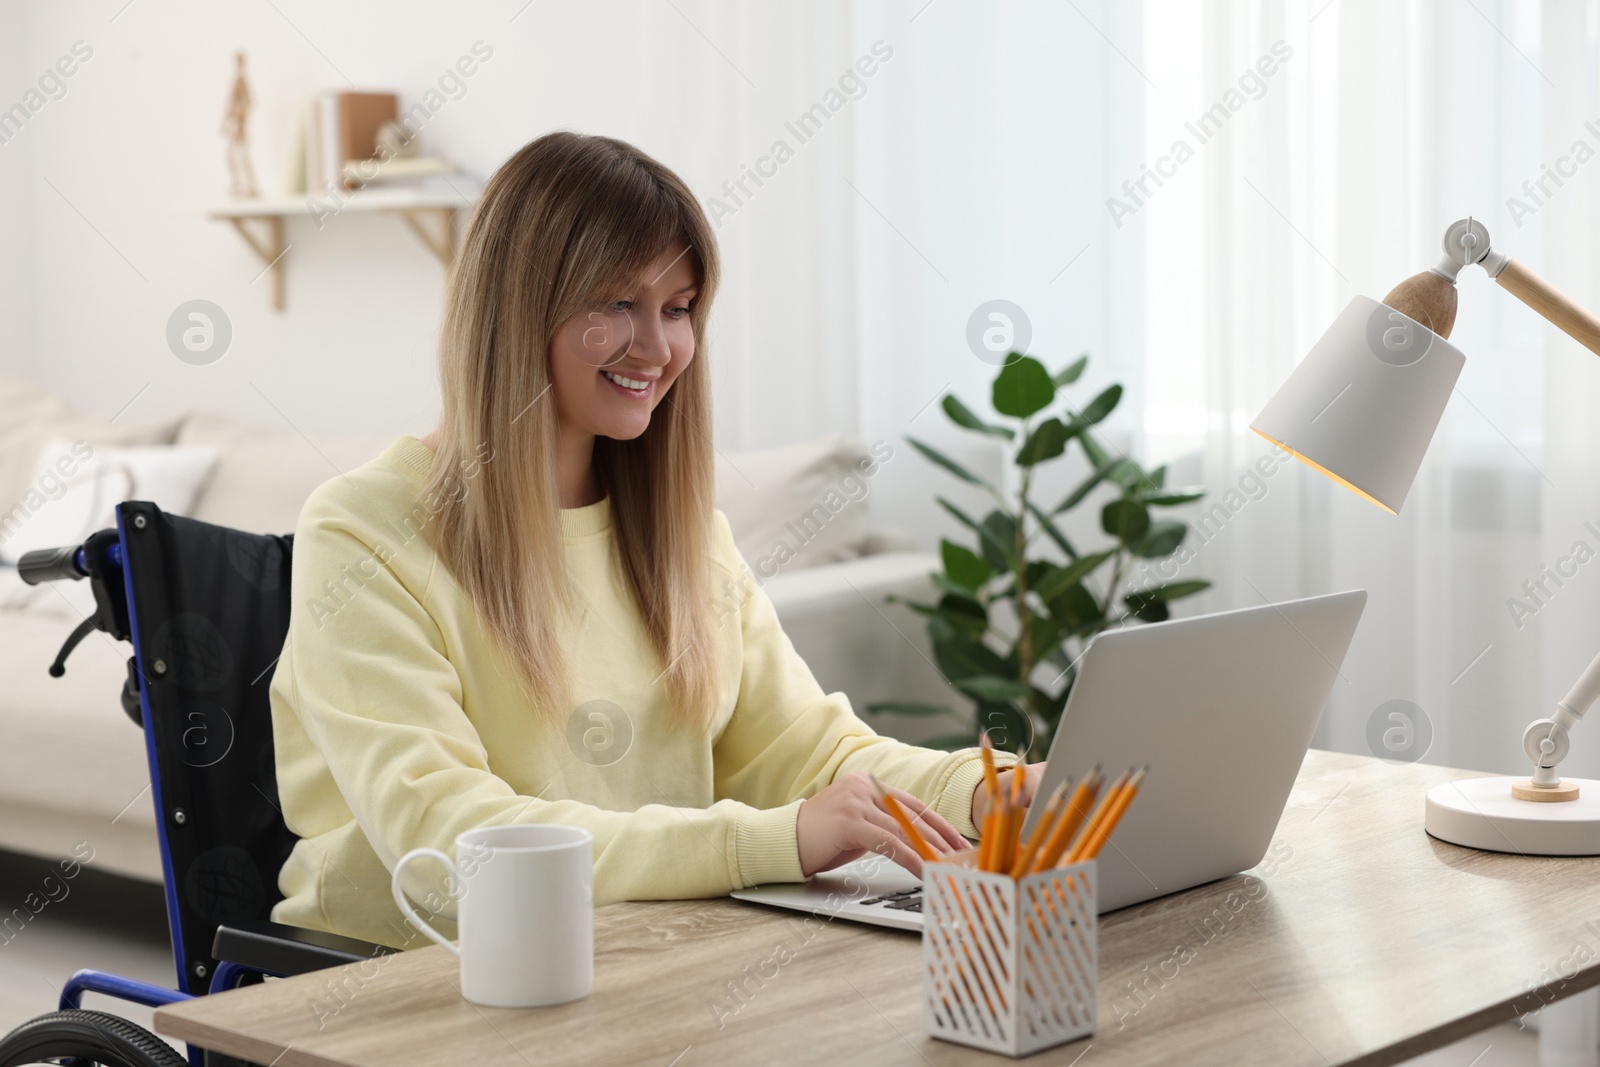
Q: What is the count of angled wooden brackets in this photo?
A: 2